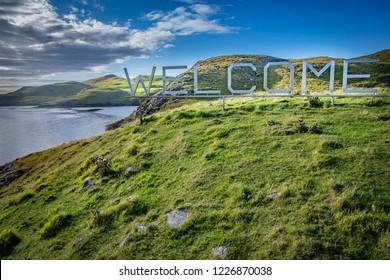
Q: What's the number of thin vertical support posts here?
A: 3